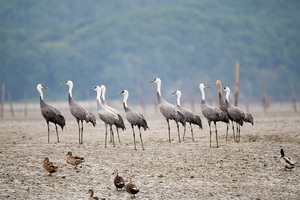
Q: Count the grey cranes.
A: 10